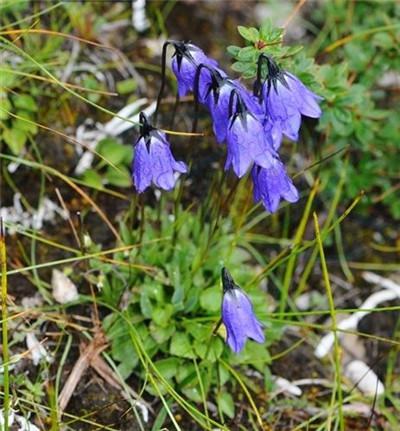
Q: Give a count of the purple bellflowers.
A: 7